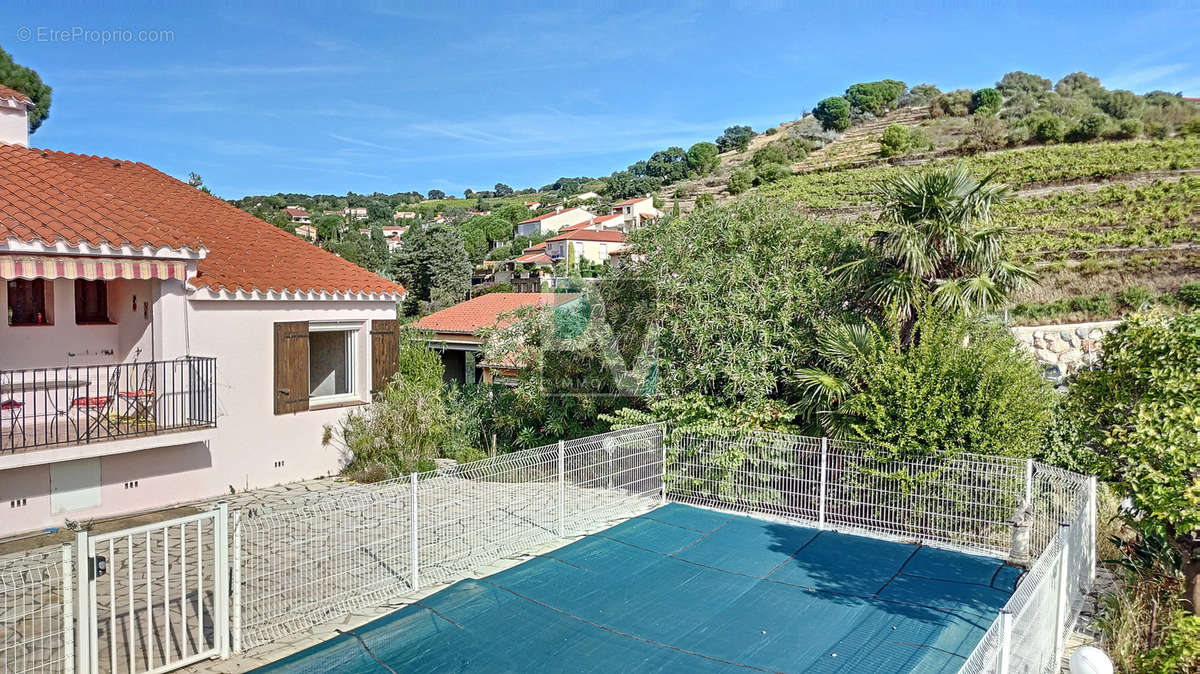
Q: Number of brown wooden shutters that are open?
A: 2